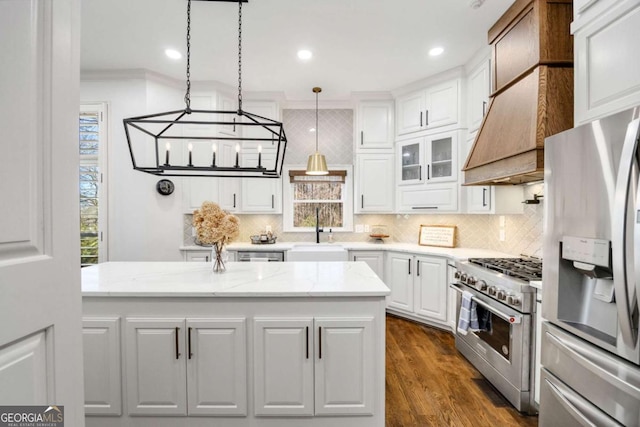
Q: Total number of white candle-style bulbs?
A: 5